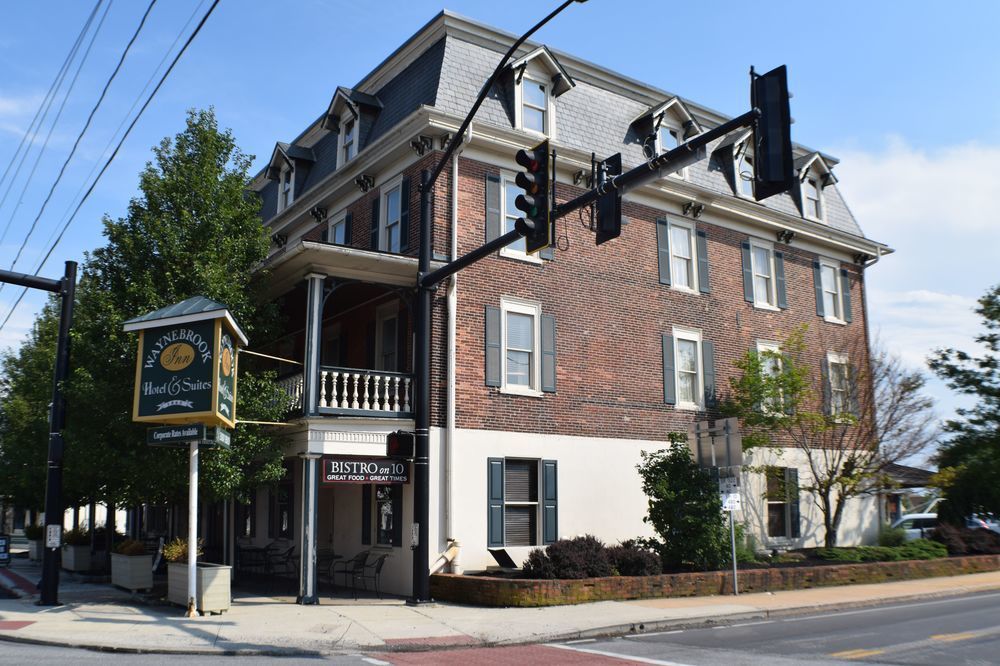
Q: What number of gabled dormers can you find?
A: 6